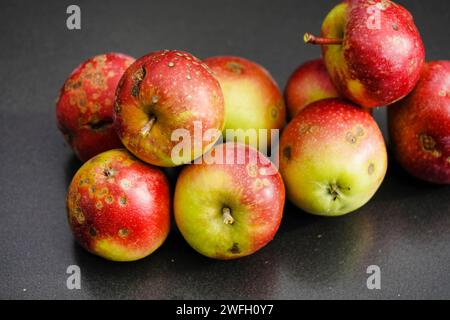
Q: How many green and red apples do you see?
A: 9